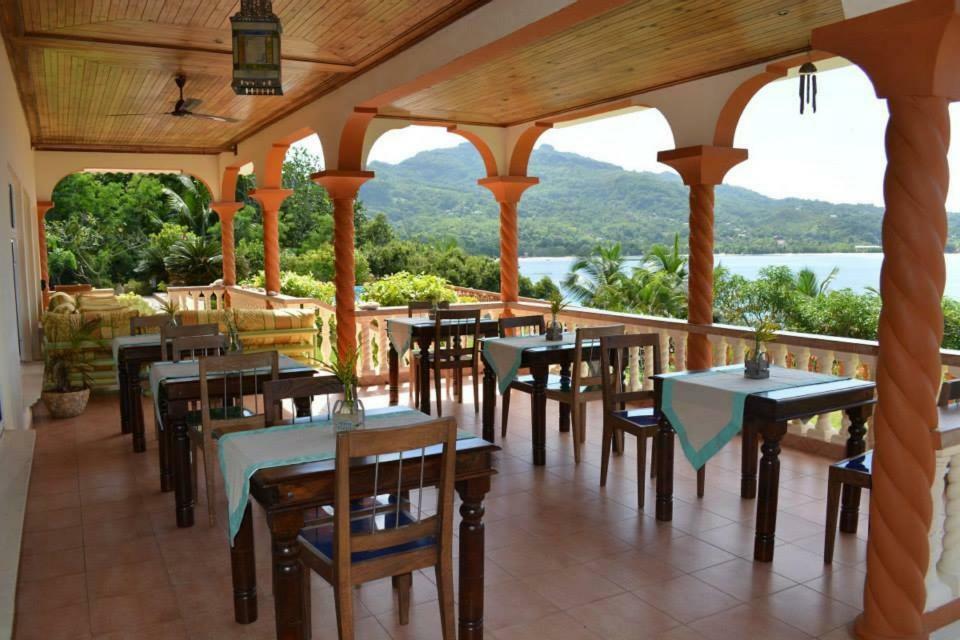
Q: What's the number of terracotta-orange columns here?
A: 7